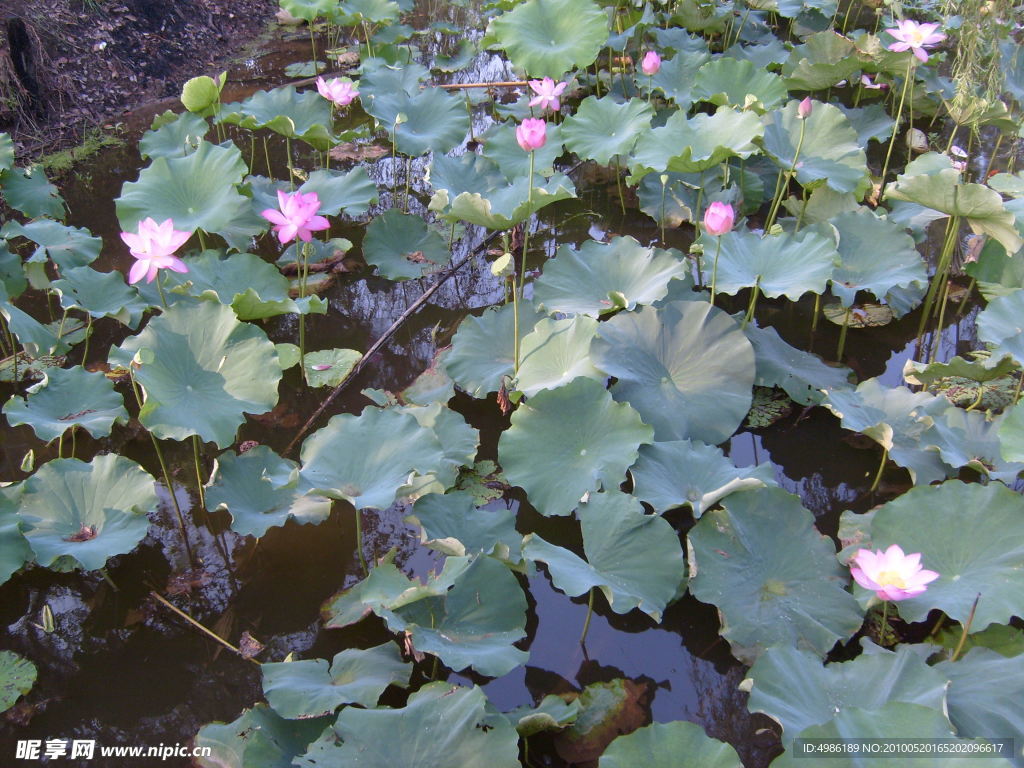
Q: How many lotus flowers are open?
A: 6